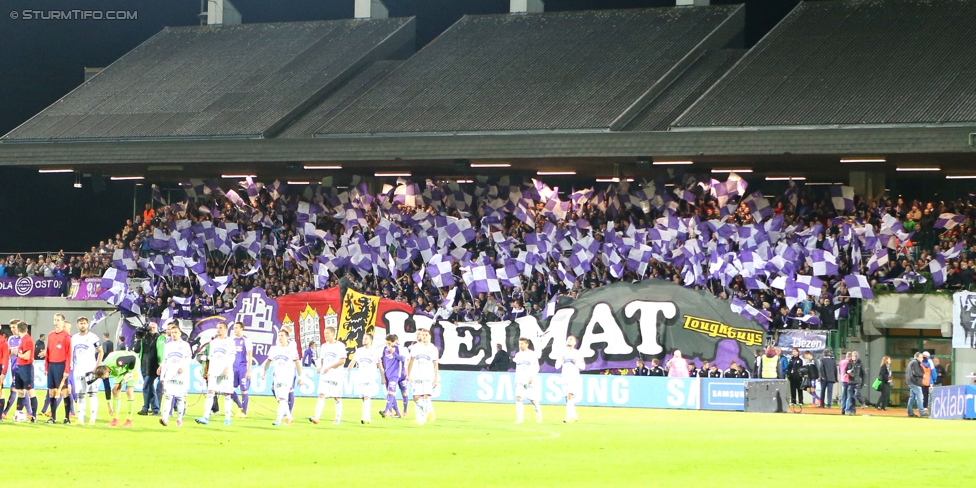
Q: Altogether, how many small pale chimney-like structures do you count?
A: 4